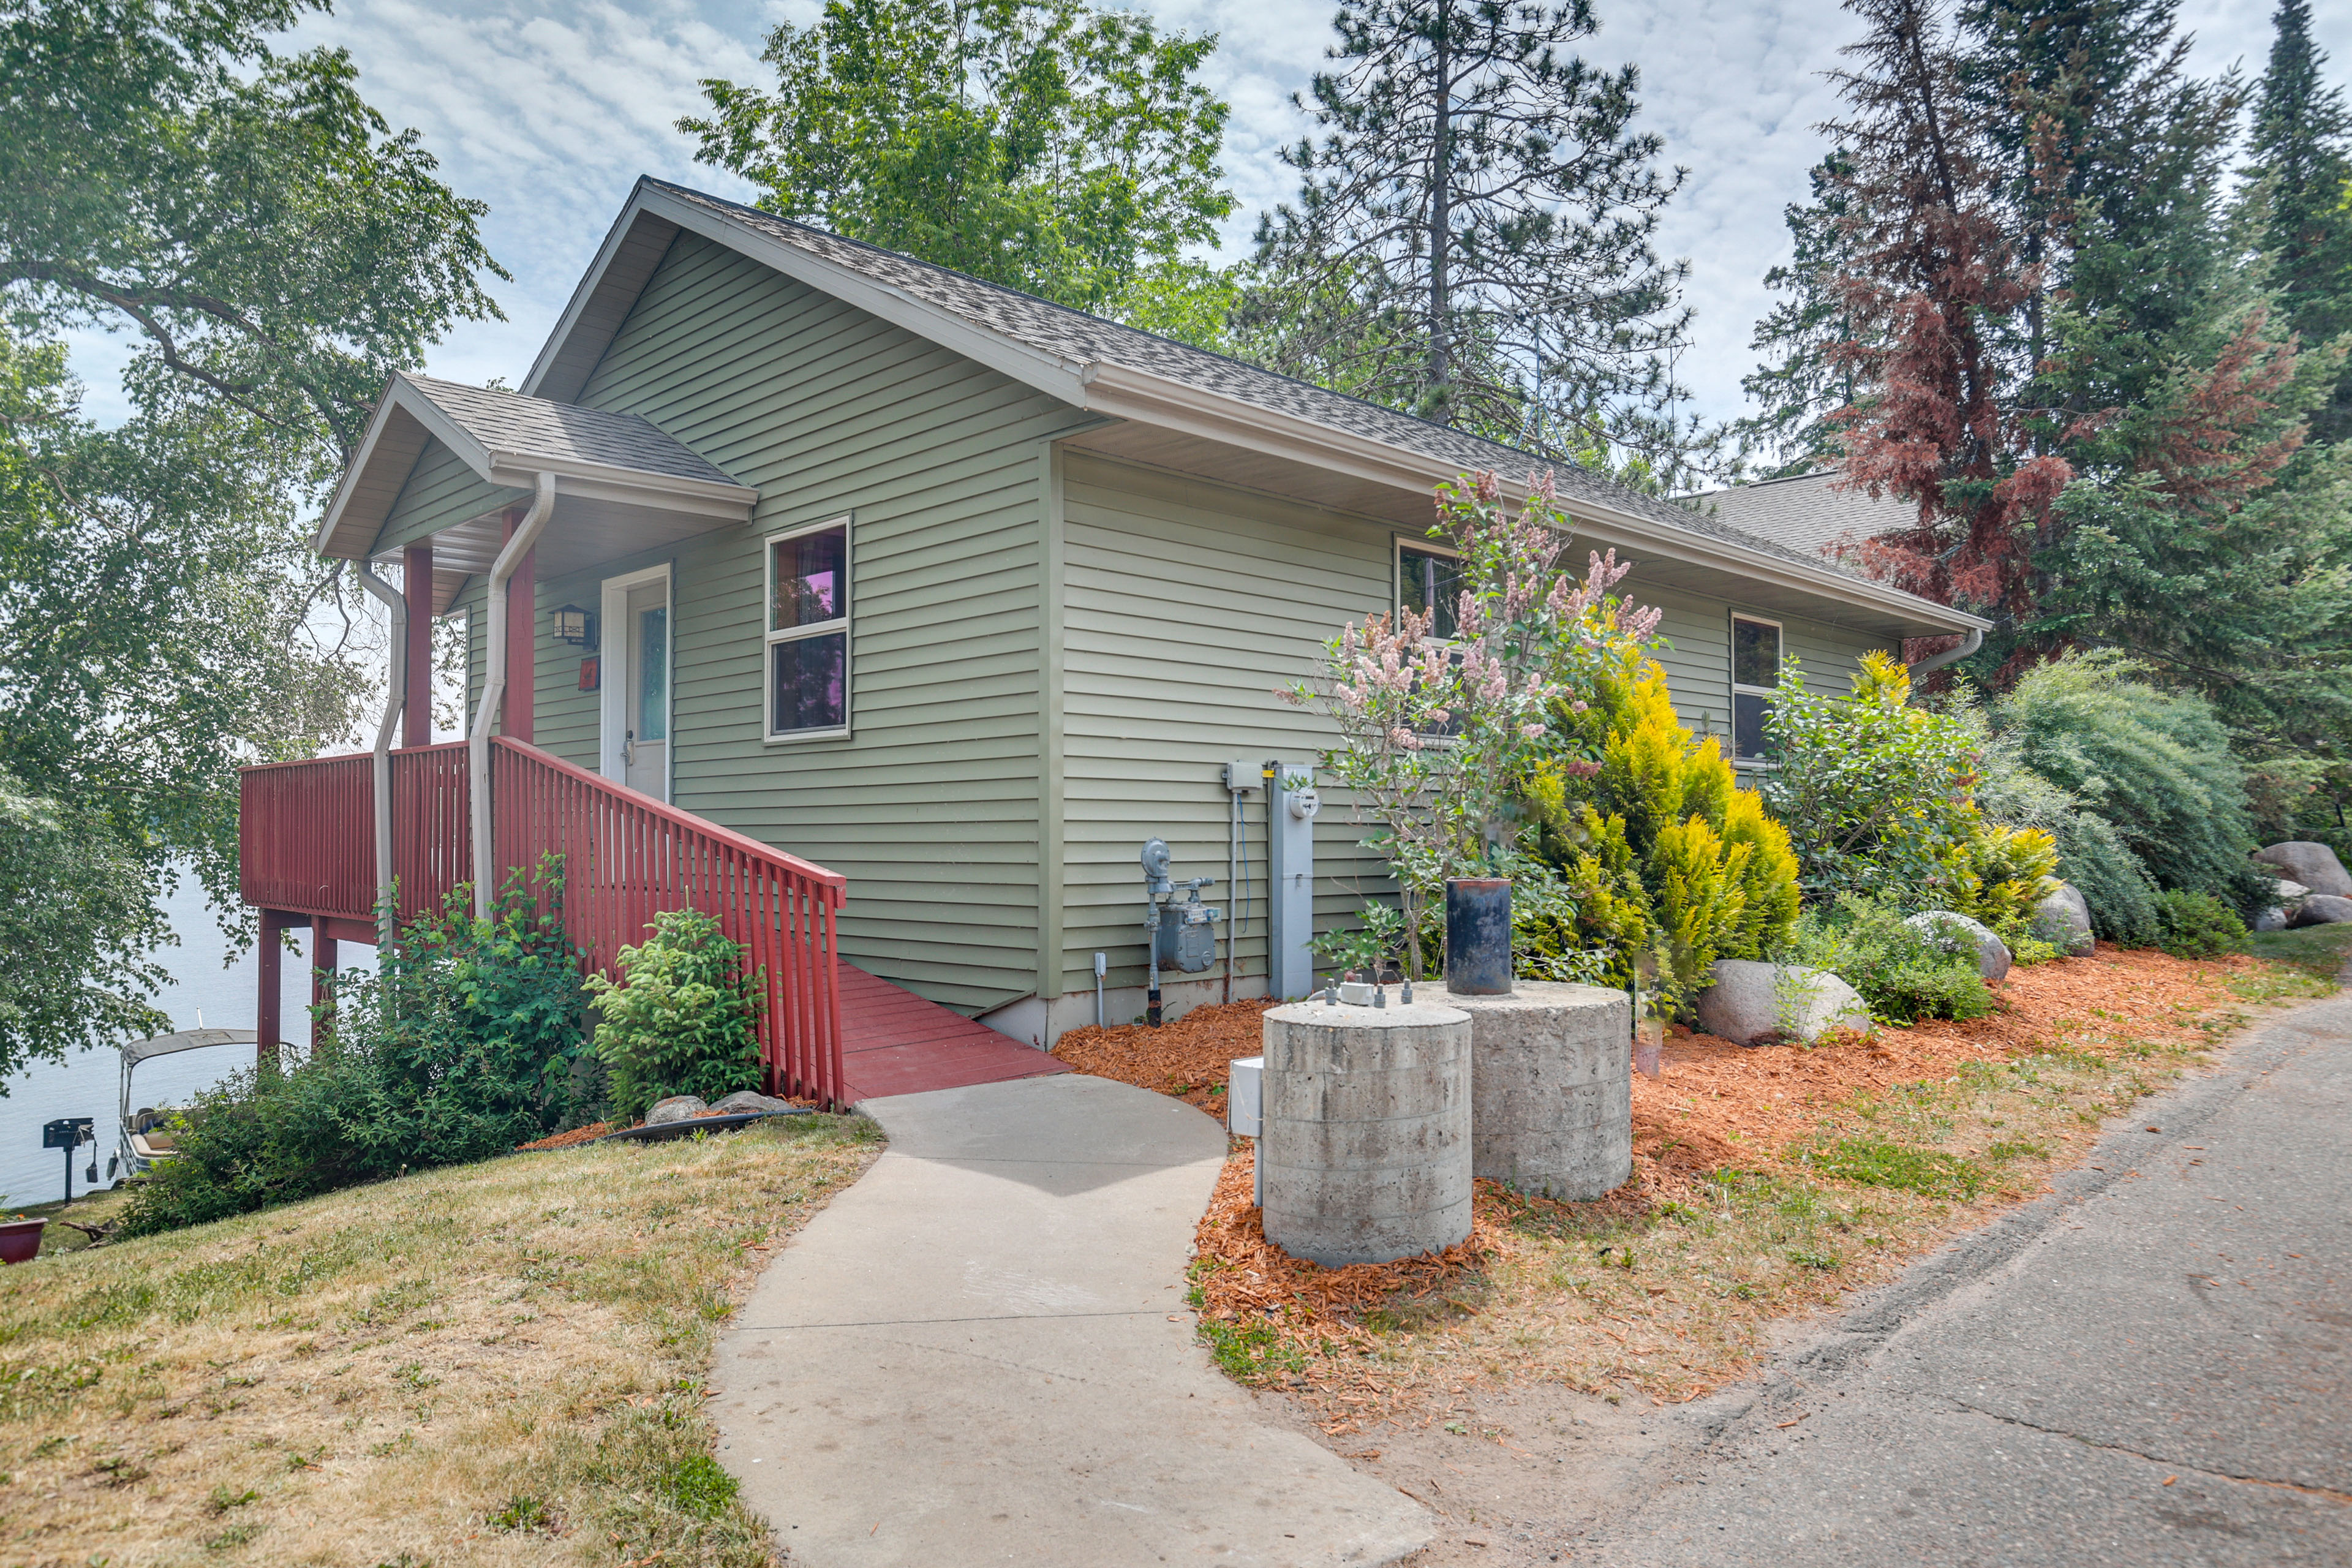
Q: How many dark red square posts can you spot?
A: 4